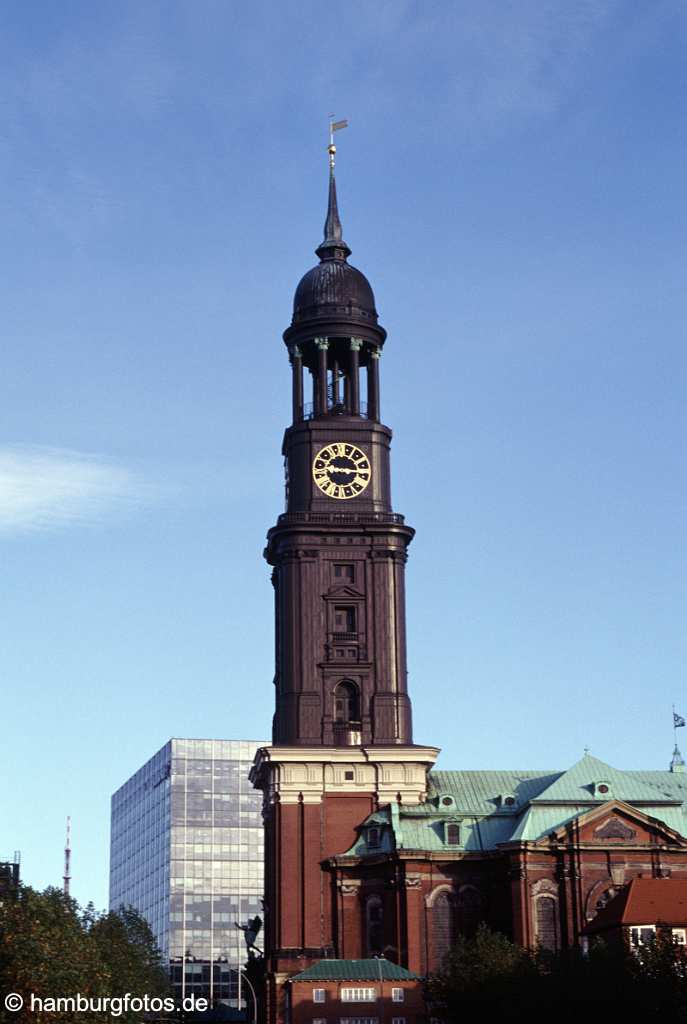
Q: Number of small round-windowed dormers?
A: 3